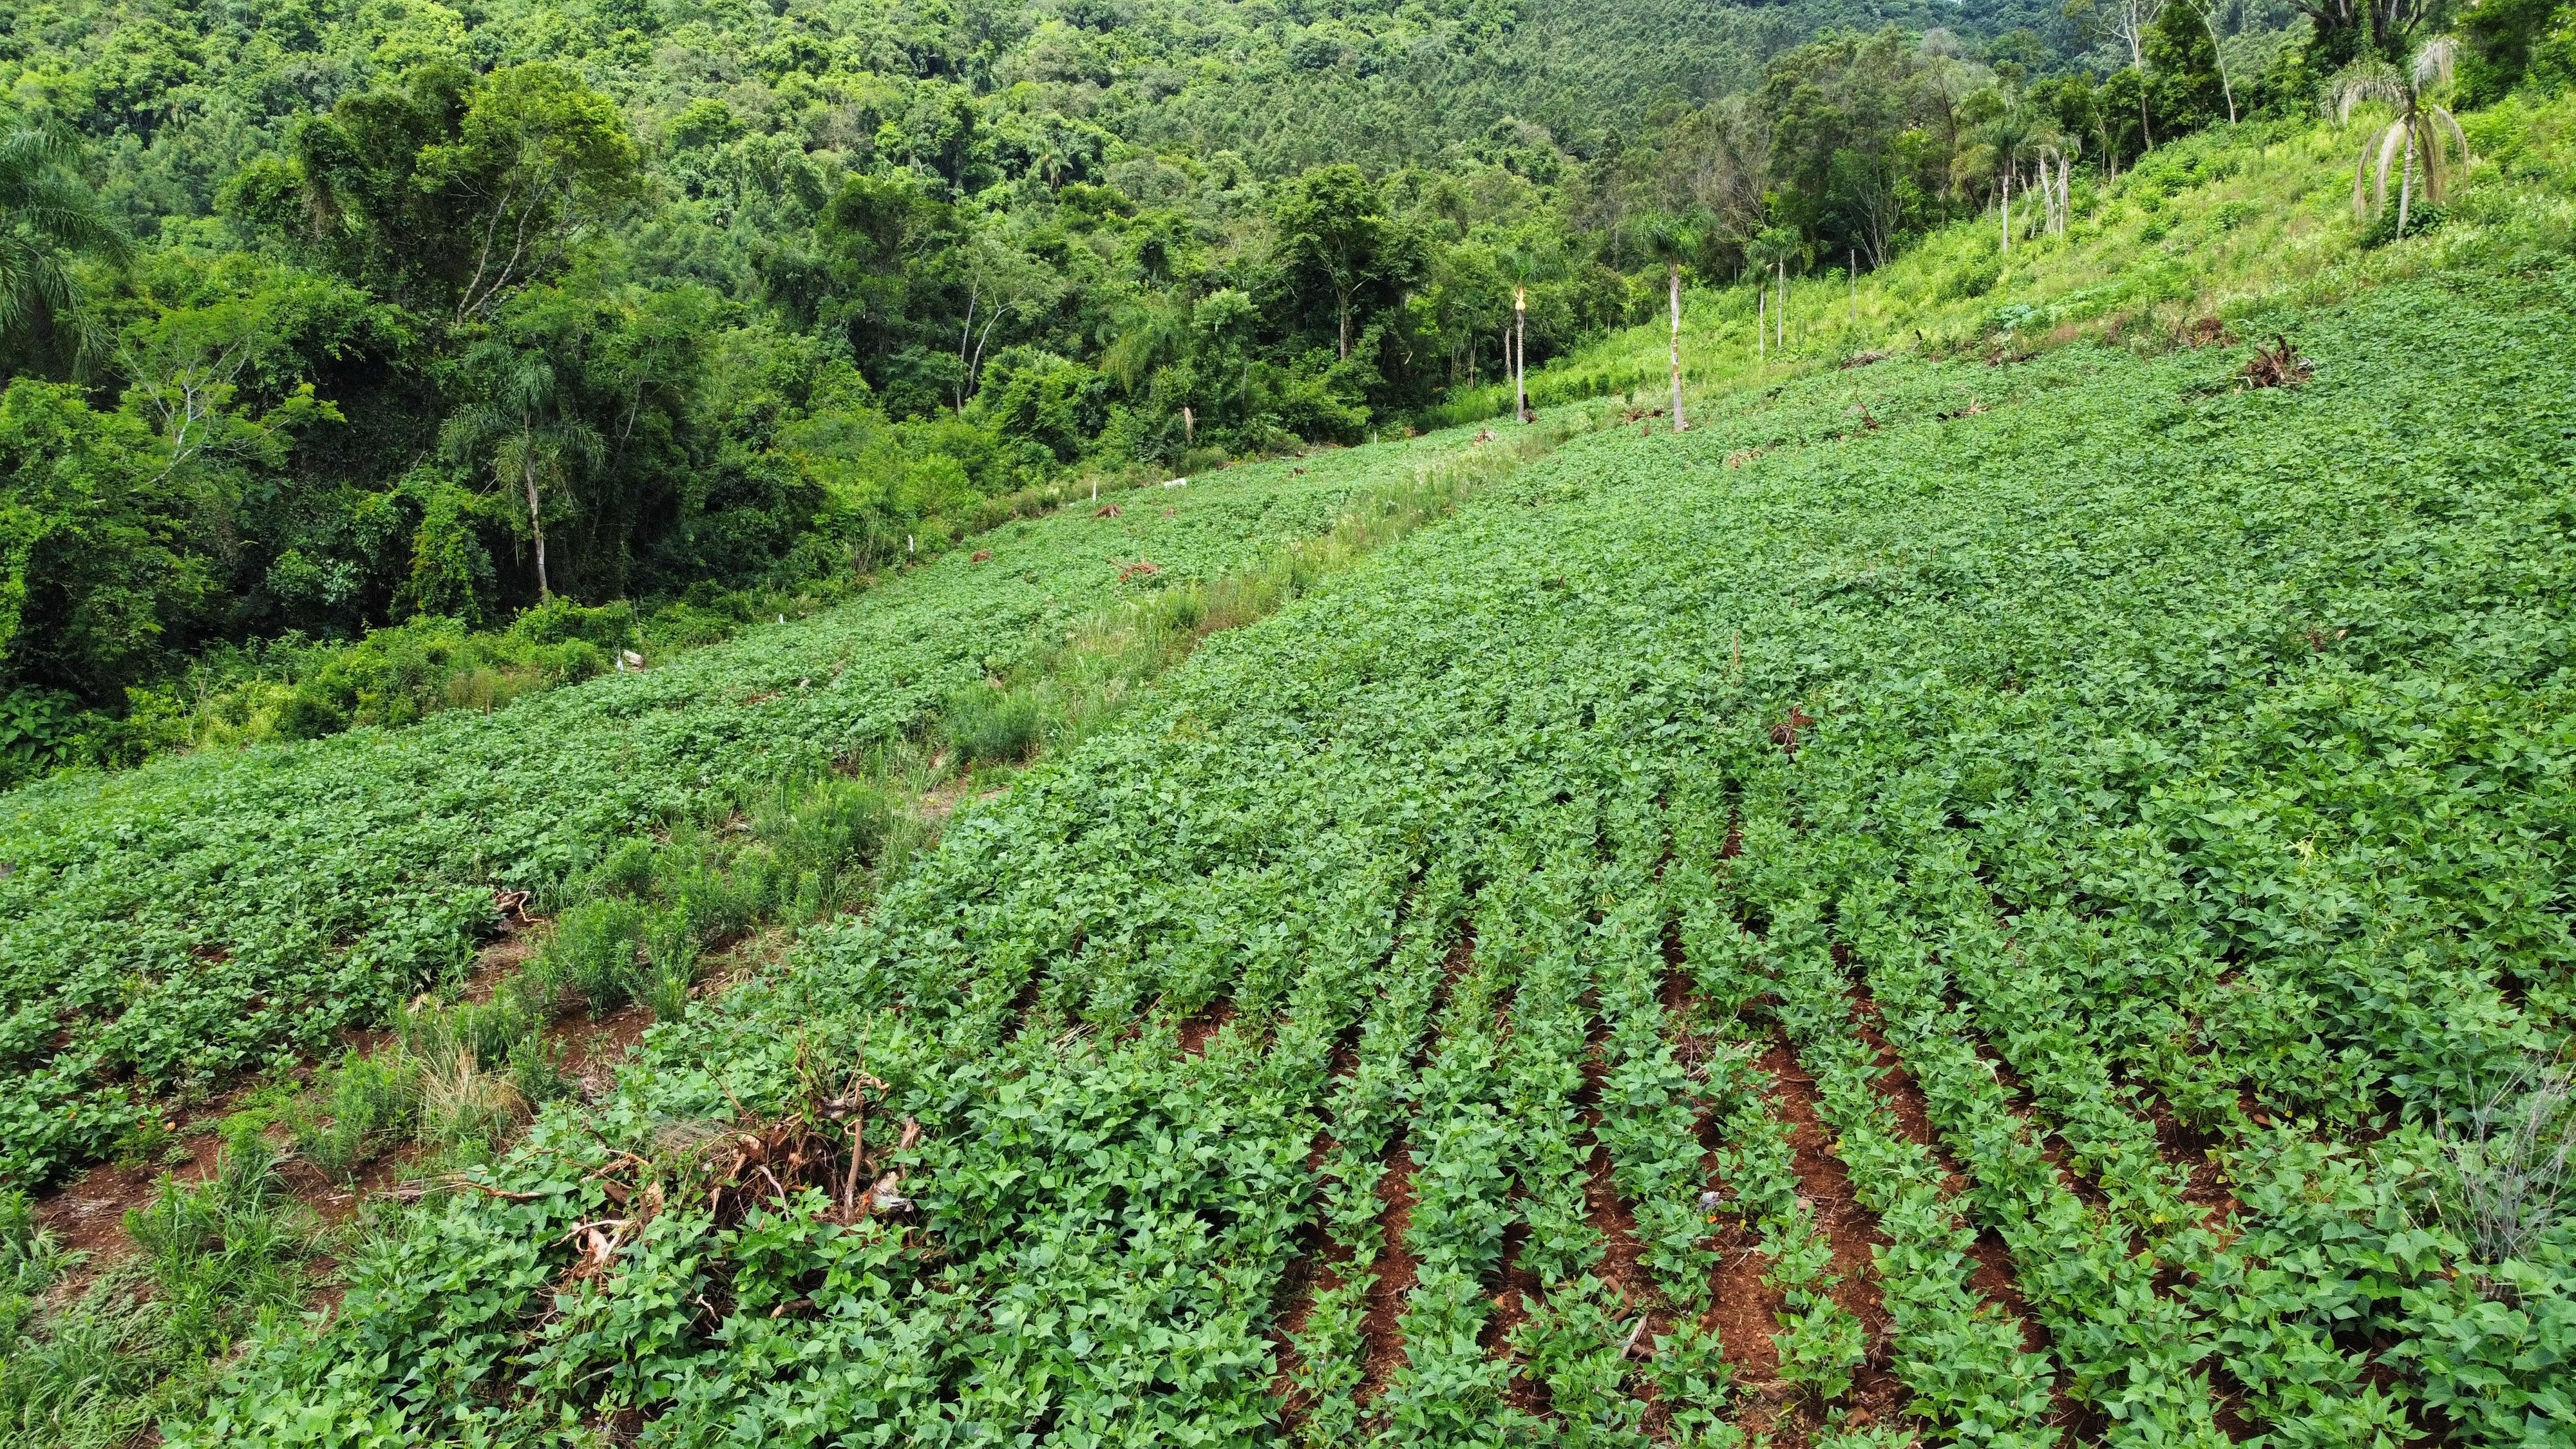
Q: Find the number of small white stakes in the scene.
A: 5